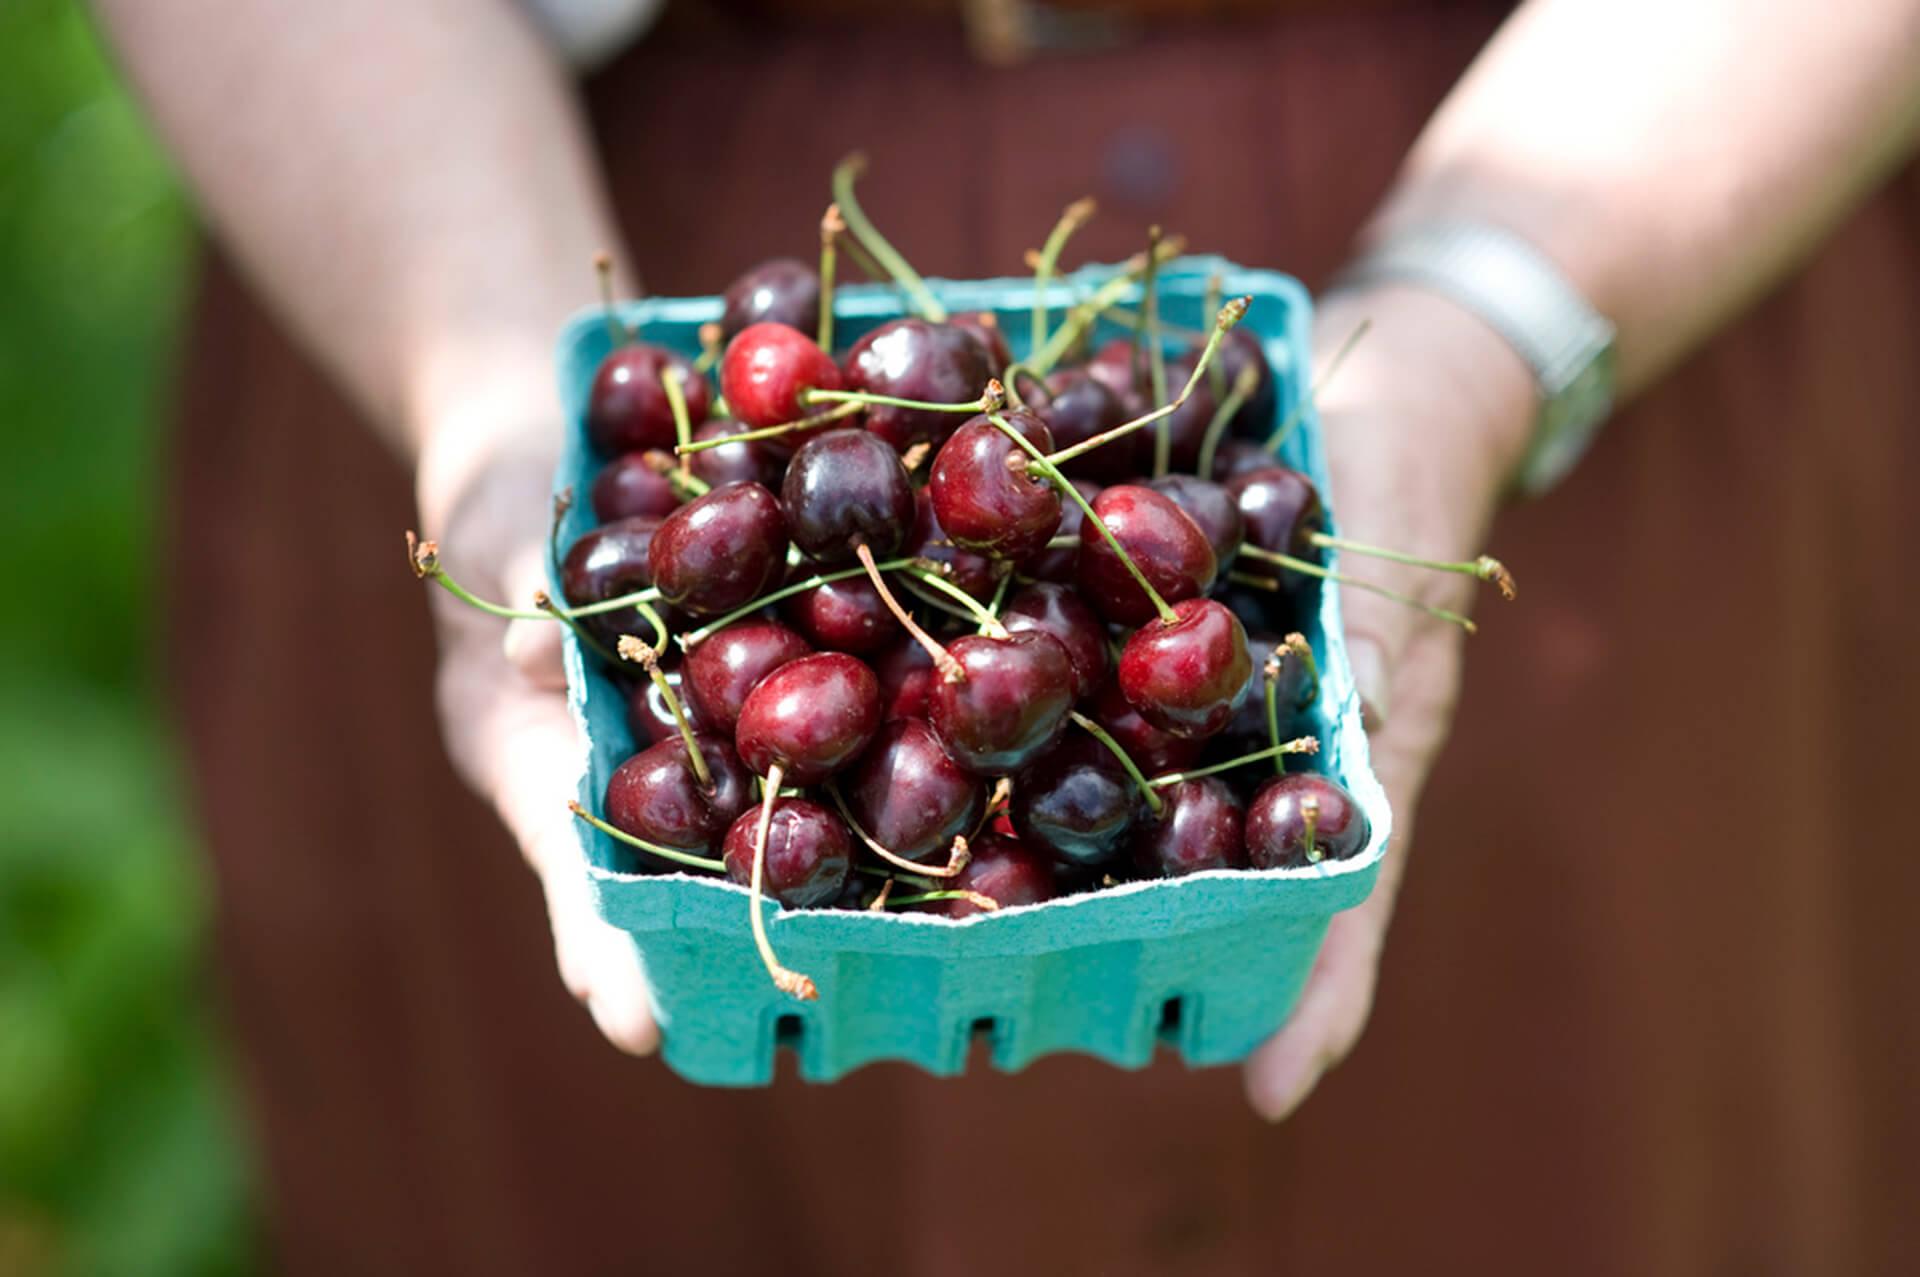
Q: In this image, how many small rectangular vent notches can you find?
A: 3